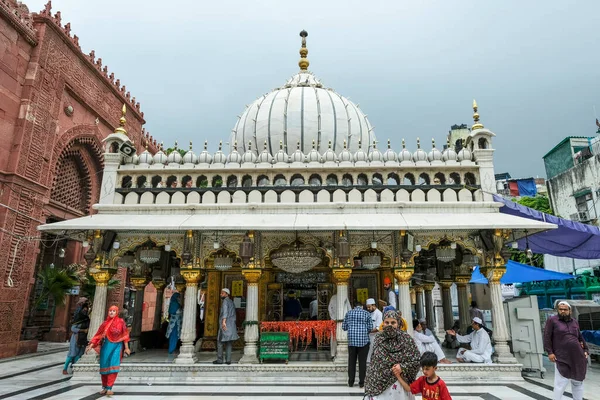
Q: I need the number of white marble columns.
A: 6